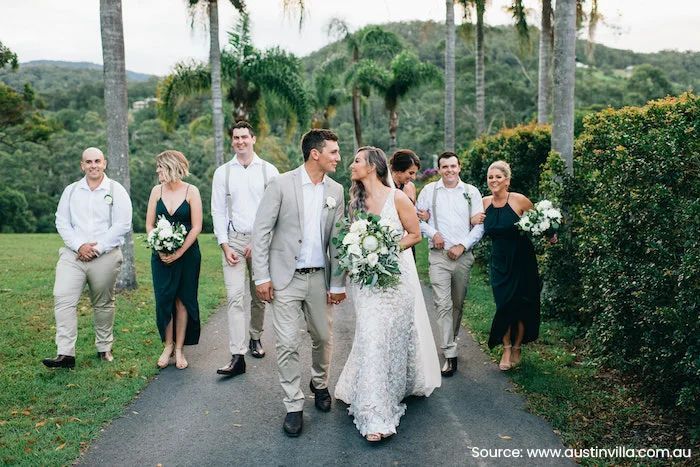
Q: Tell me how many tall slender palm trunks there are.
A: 6